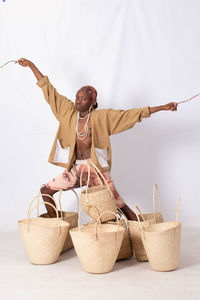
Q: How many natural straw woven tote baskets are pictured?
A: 7